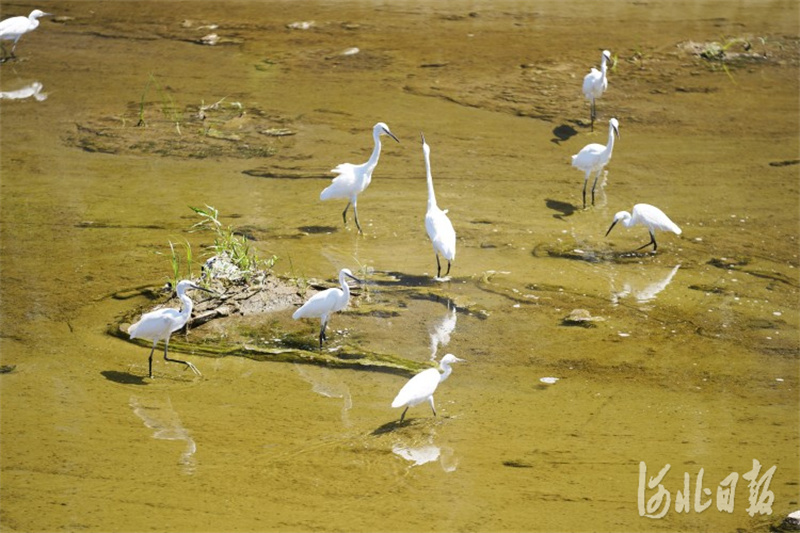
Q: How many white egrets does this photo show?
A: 9